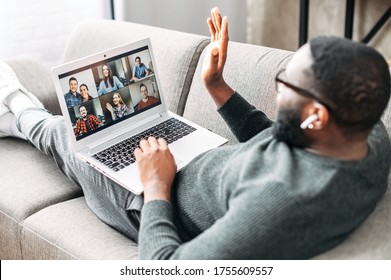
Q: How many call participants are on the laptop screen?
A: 7